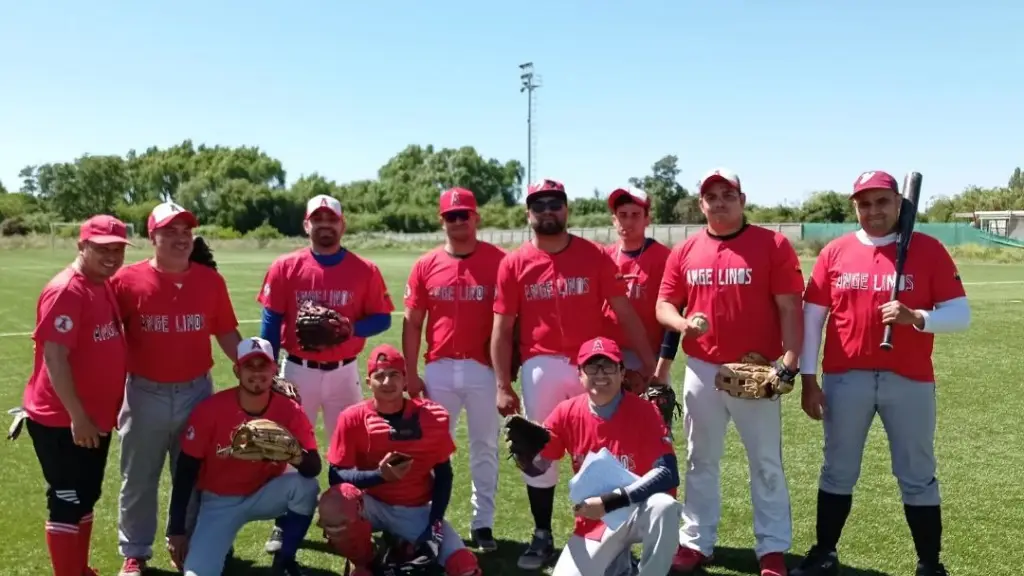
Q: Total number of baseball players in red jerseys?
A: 11